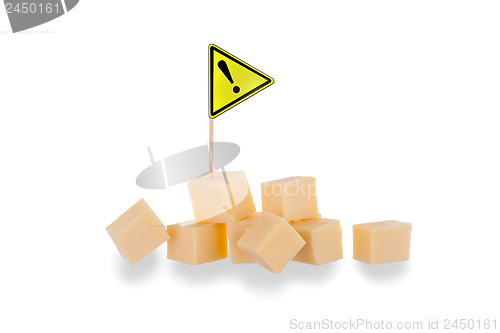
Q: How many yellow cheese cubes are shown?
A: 8